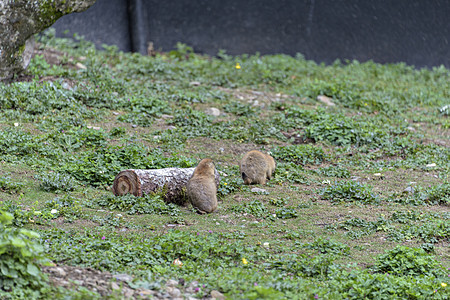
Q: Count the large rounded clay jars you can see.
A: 0